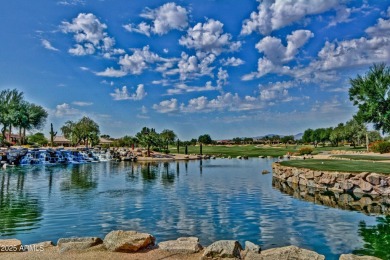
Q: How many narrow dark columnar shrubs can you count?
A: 3